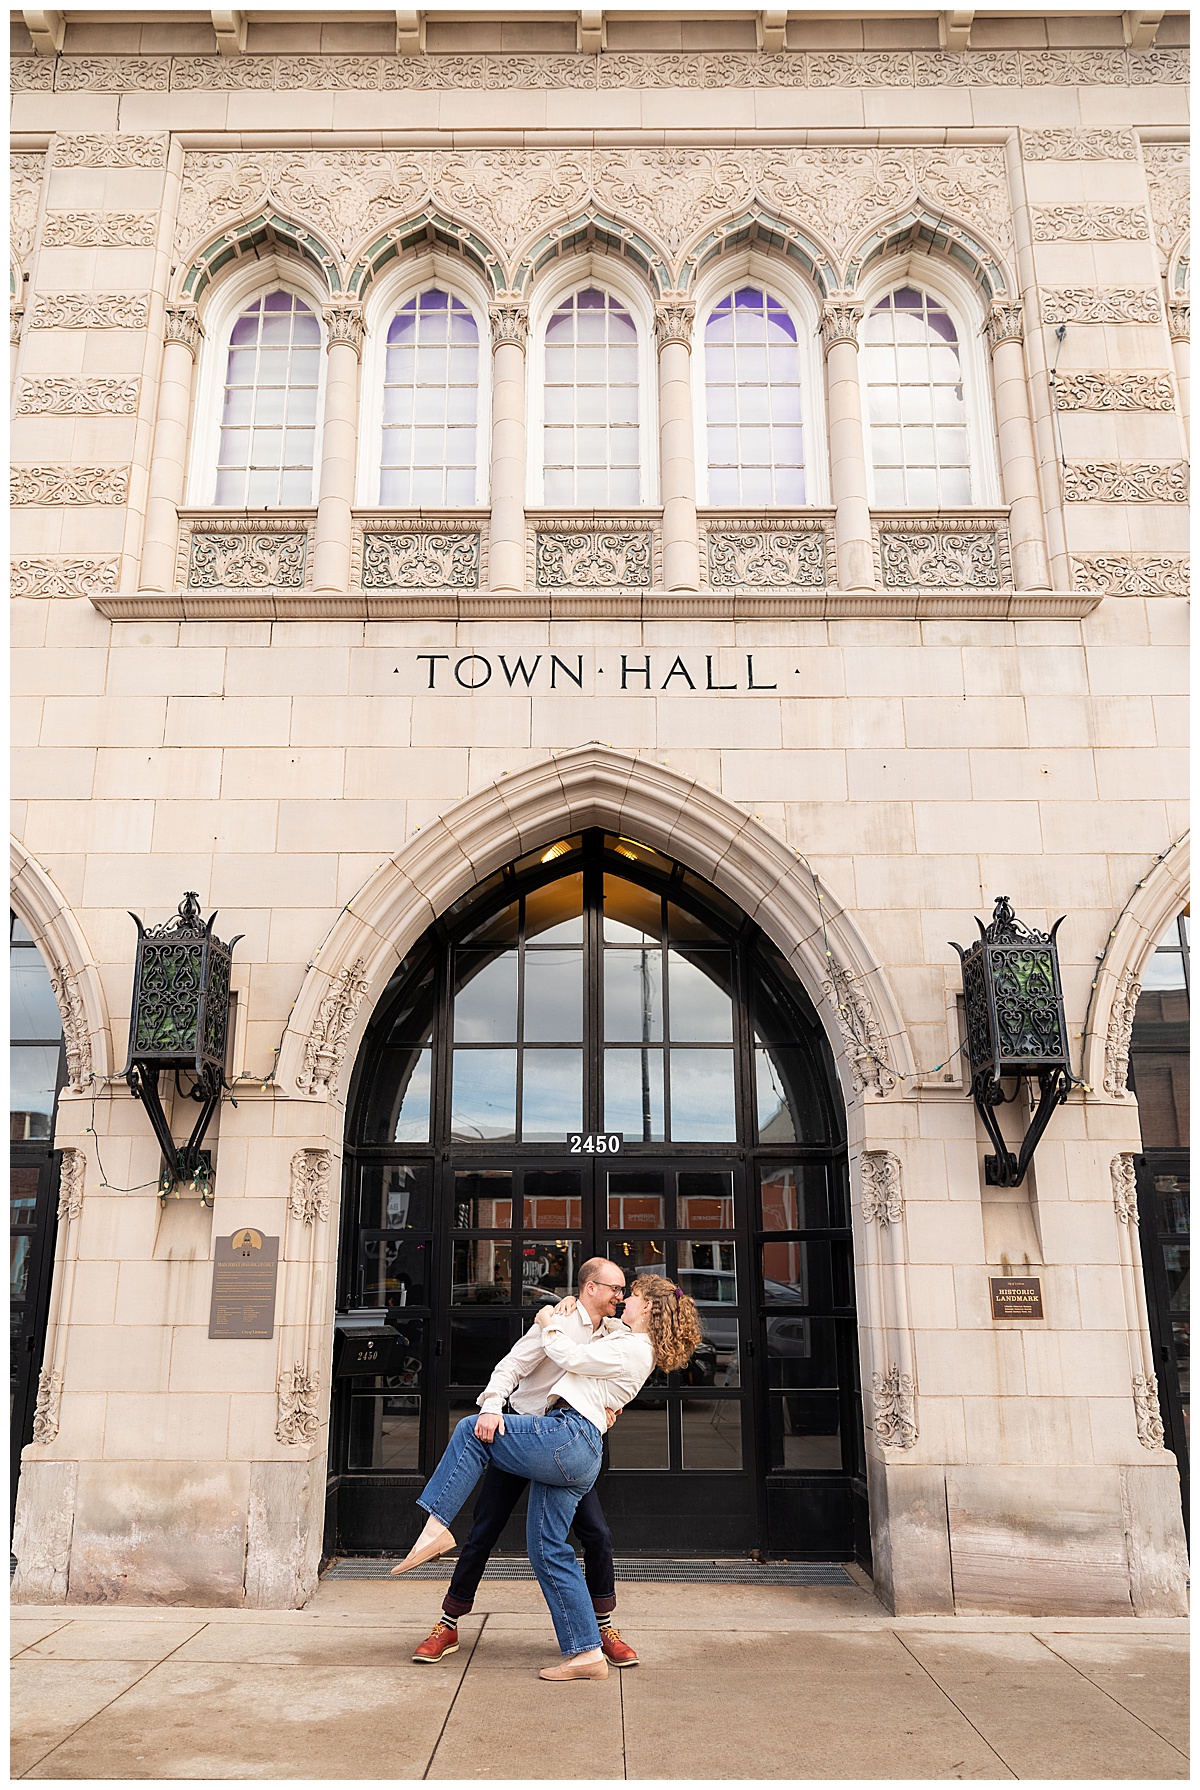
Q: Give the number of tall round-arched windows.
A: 5